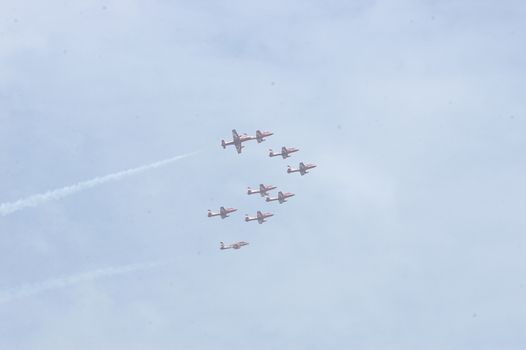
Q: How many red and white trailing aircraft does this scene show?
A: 9